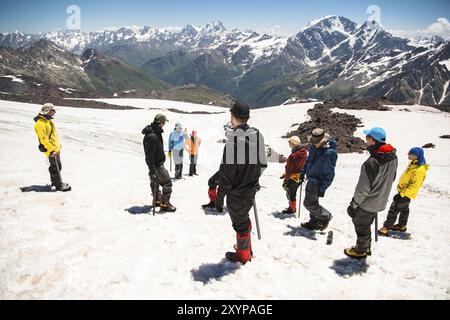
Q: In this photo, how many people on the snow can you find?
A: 10